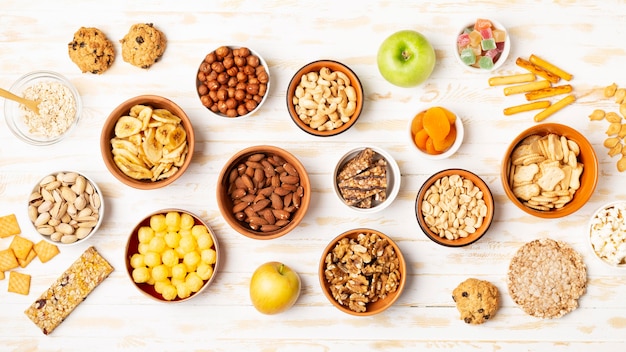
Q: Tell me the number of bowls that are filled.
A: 14